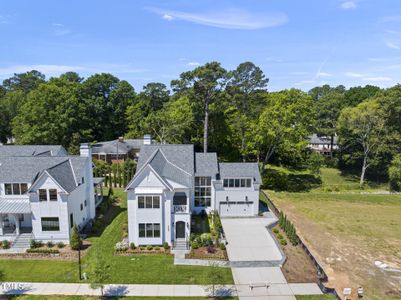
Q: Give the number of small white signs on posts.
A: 2